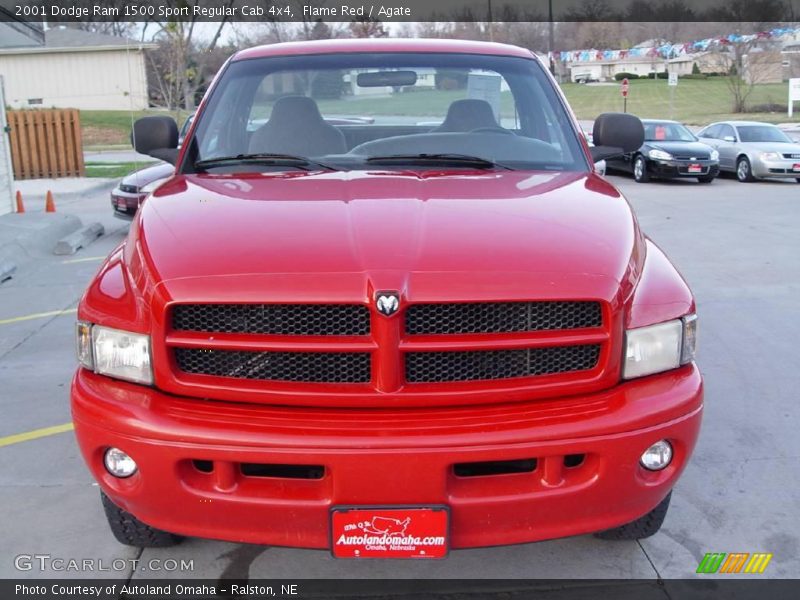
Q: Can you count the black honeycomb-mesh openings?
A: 4